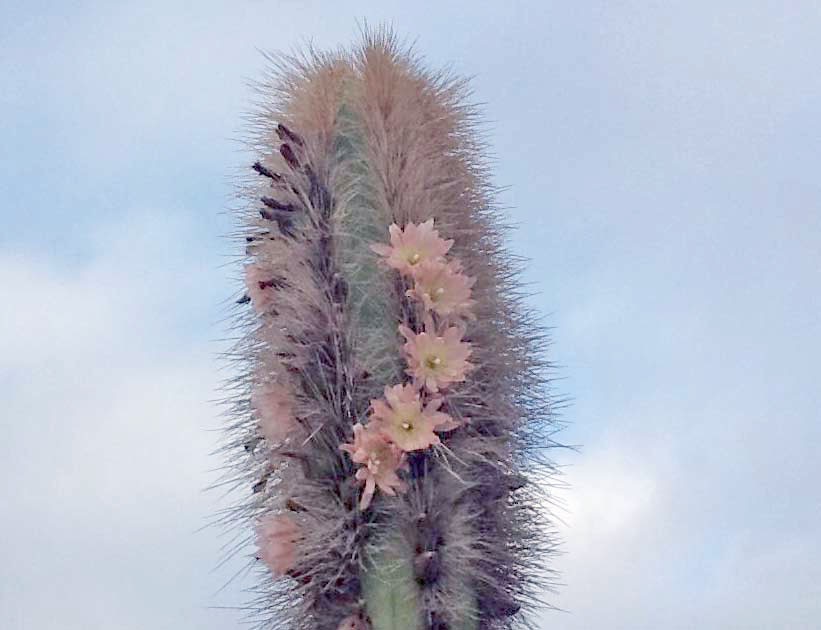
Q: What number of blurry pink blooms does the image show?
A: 3